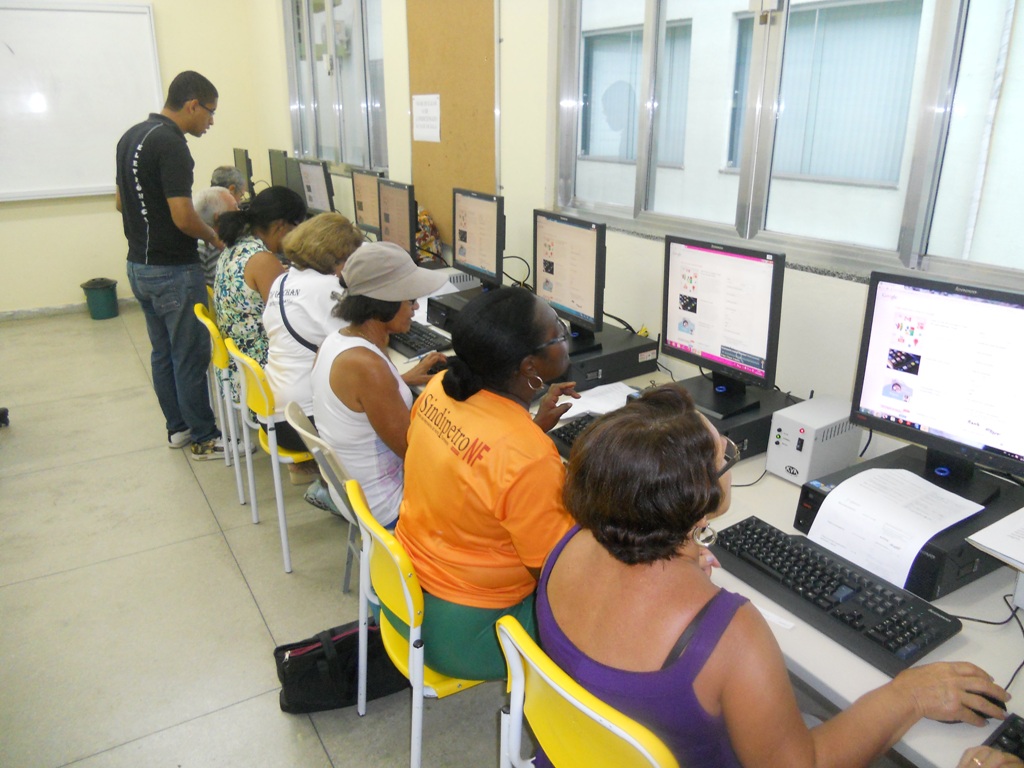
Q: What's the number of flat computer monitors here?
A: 10